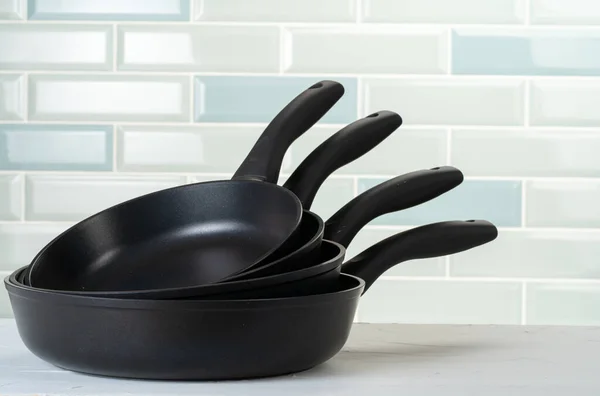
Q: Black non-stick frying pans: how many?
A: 4